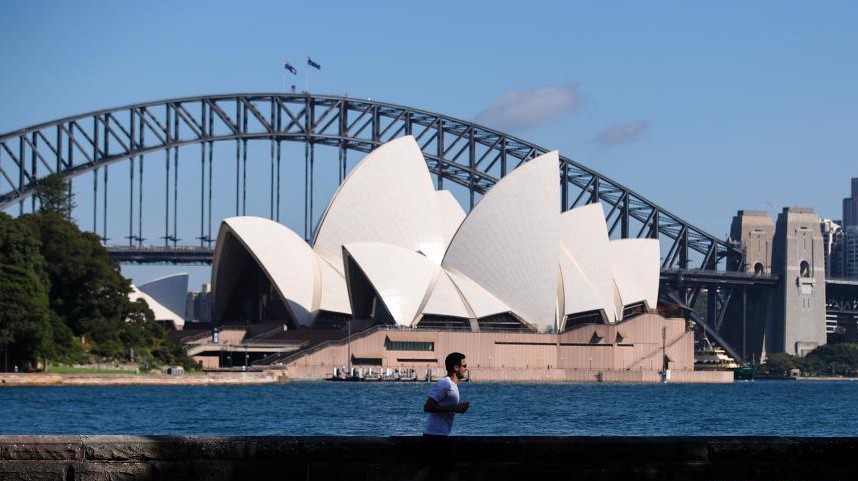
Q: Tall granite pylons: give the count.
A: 2